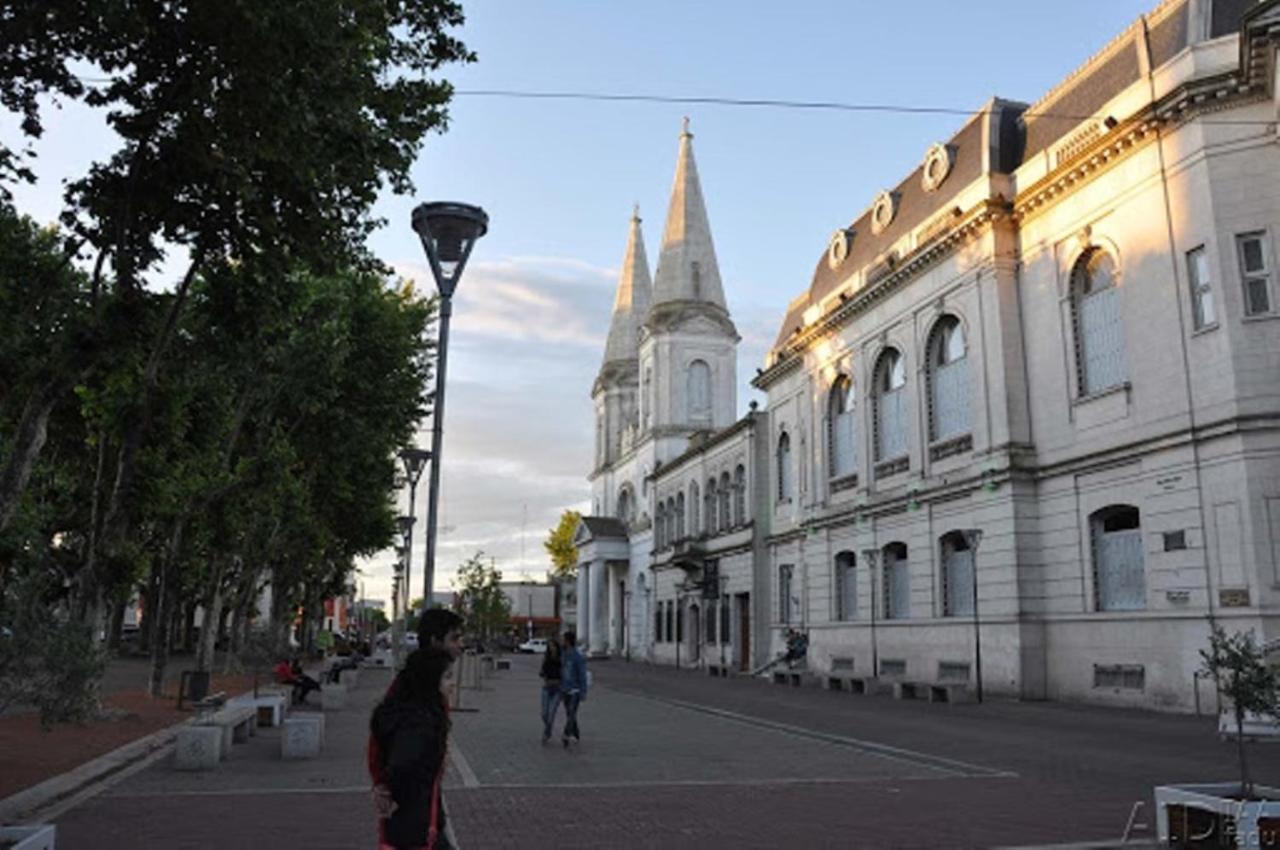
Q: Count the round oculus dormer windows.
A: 3